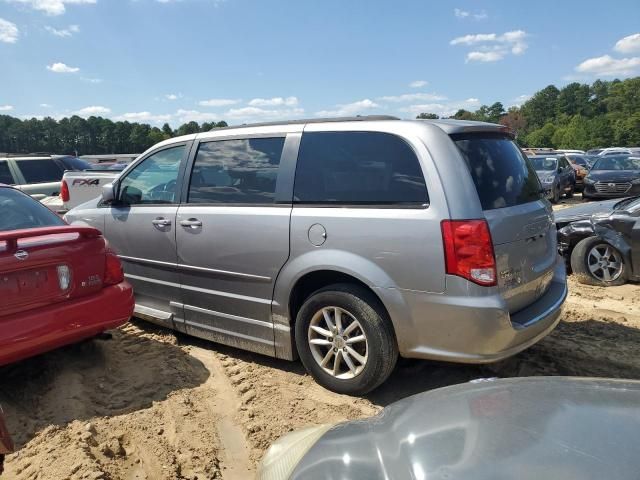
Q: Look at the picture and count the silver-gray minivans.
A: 1